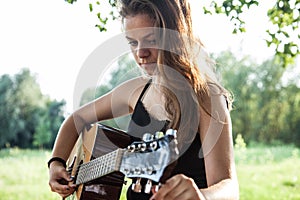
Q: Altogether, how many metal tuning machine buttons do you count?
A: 6